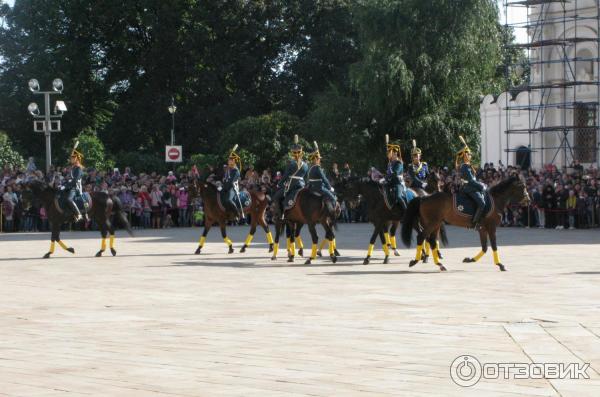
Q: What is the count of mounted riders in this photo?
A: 7